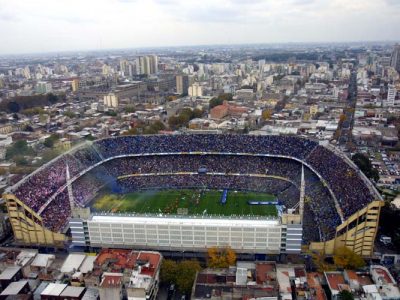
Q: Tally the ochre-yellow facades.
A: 2